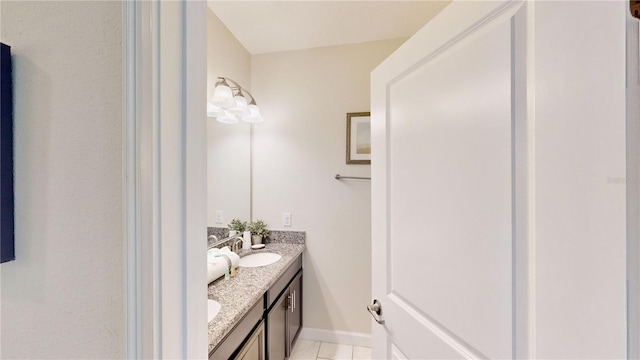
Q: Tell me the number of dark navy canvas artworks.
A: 1